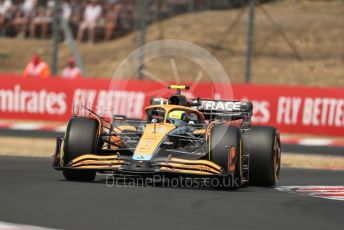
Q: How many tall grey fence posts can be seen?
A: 3